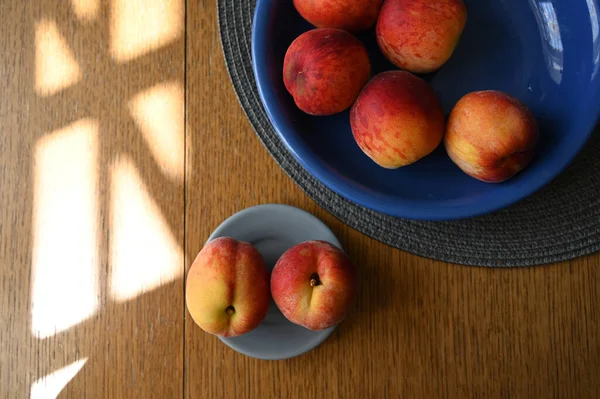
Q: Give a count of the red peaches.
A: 7